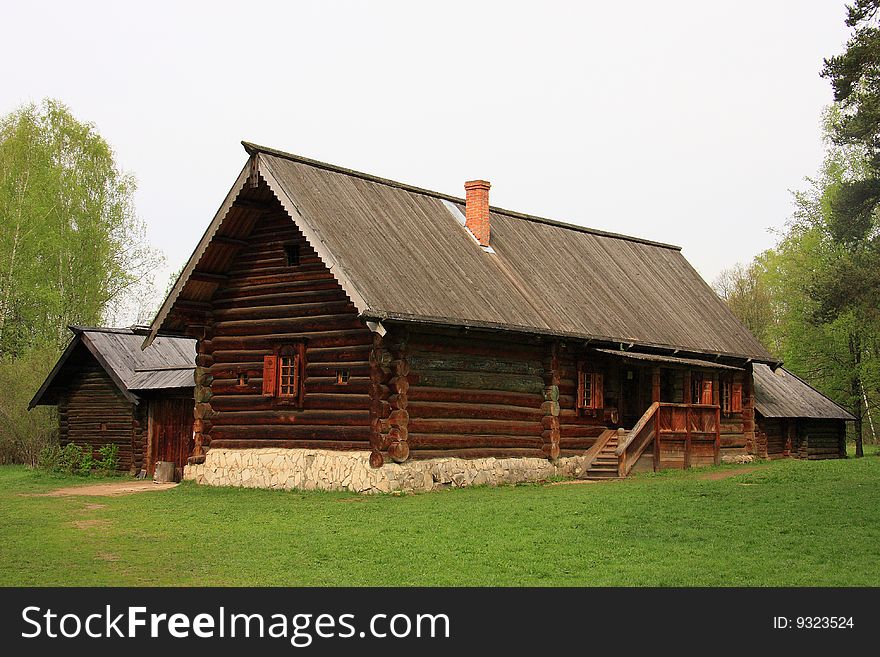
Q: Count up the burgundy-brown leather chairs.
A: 0